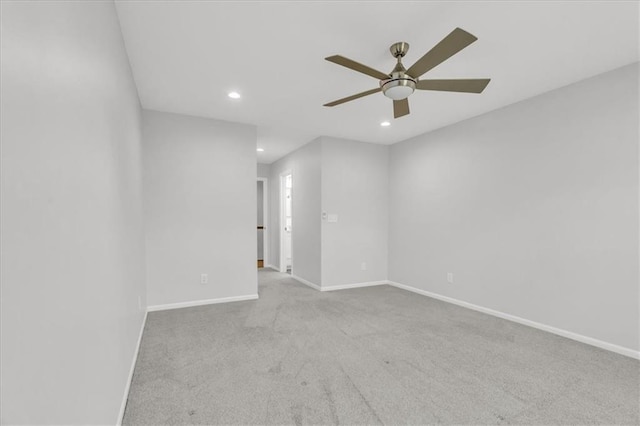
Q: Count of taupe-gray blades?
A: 5